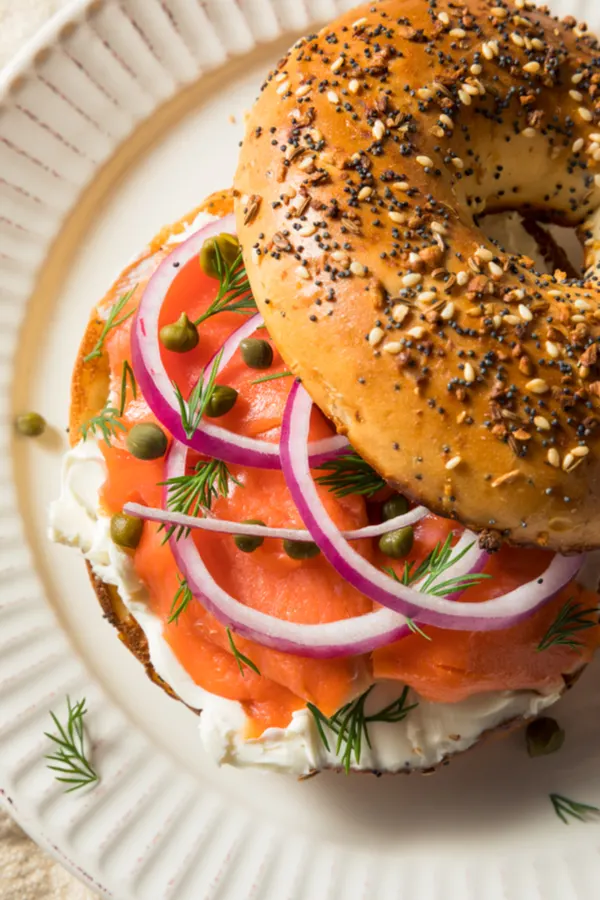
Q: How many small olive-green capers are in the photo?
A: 12